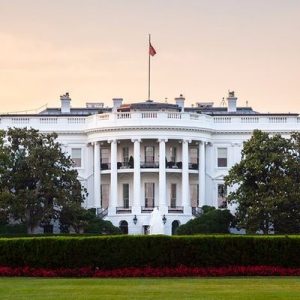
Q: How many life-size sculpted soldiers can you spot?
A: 0